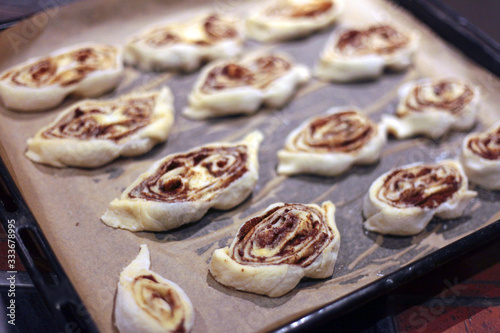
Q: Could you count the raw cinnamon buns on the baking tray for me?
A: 13